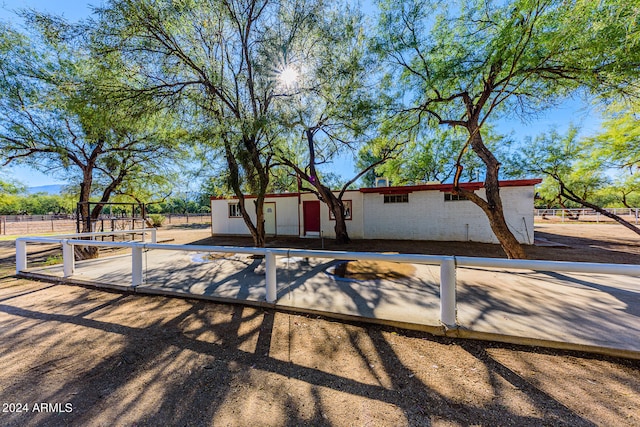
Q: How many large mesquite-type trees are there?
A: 4